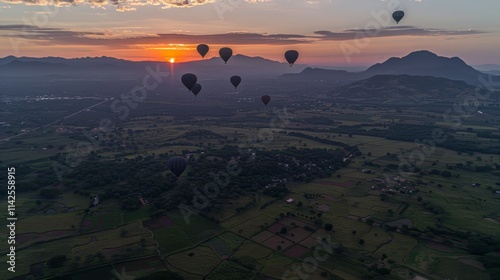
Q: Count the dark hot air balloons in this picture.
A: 9